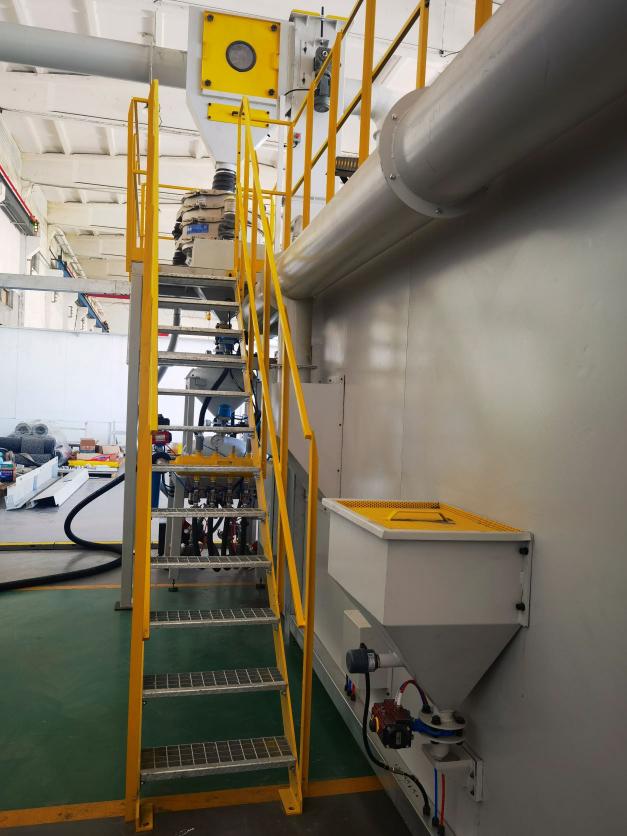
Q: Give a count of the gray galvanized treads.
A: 12